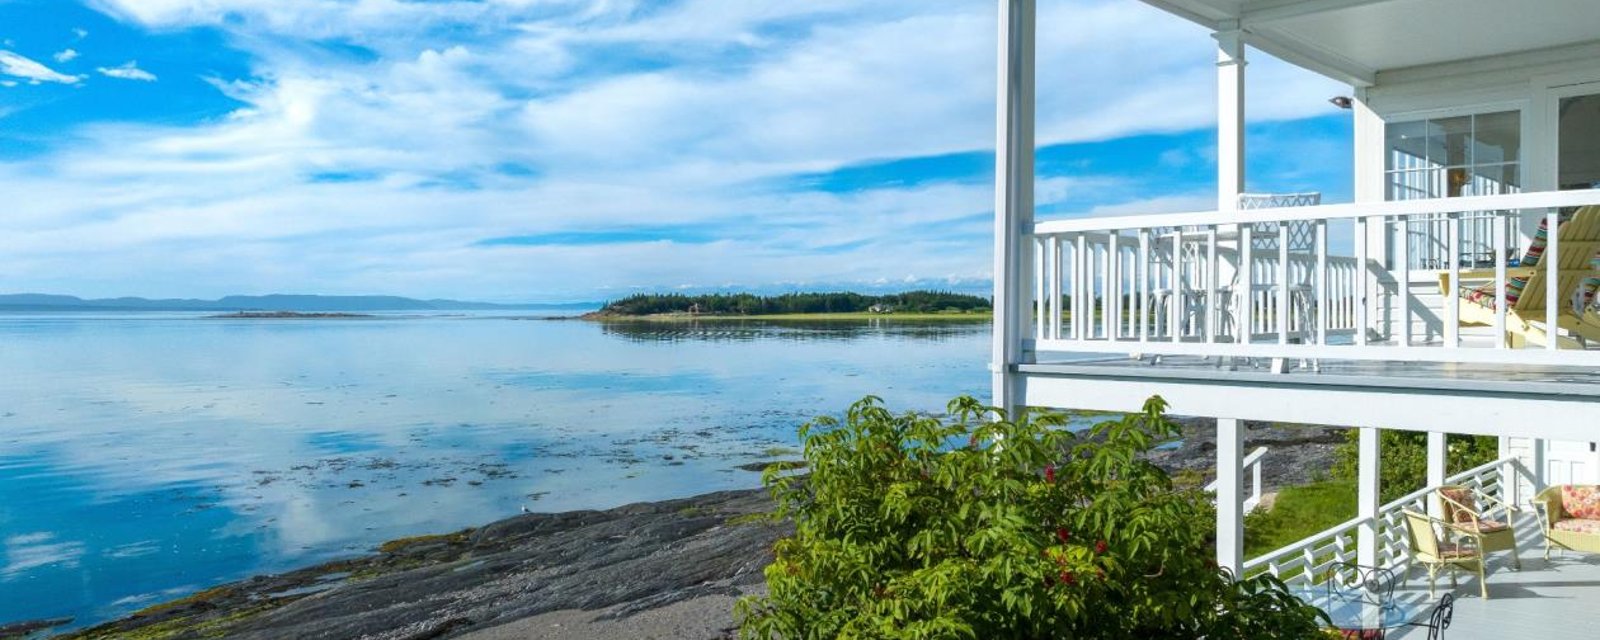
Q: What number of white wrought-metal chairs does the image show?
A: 2